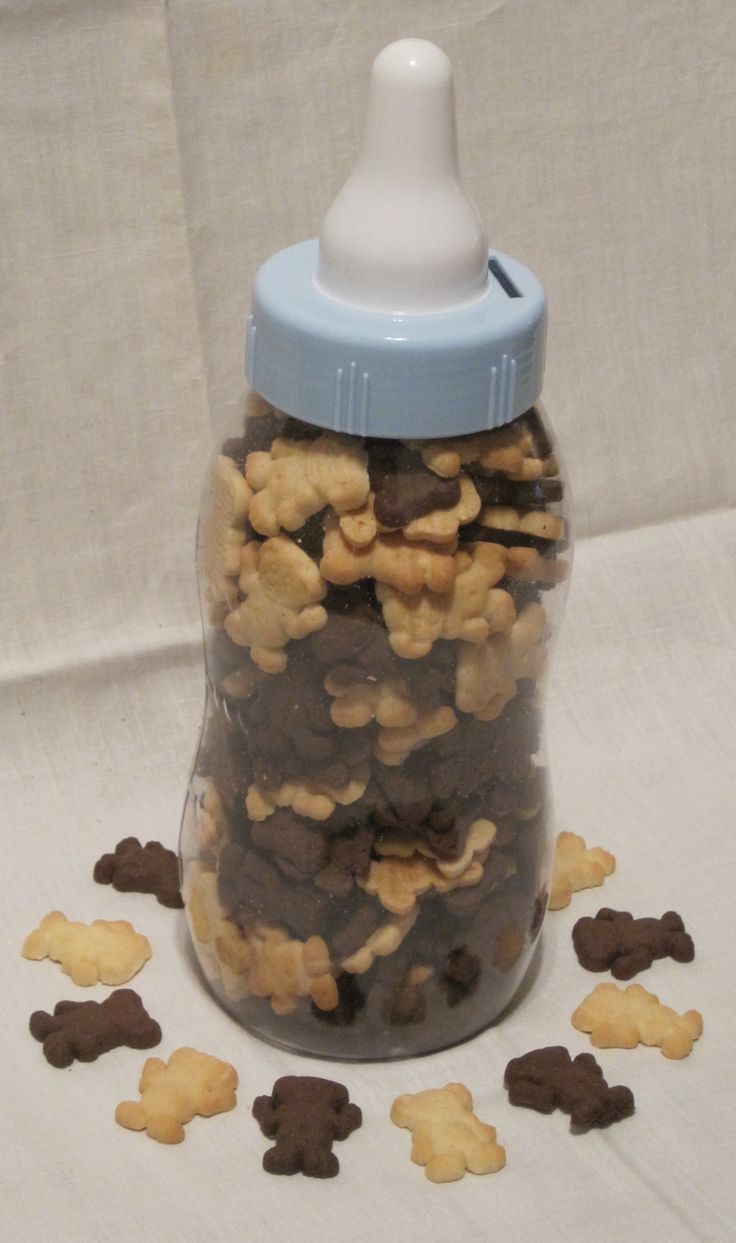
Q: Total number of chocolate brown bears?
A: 5